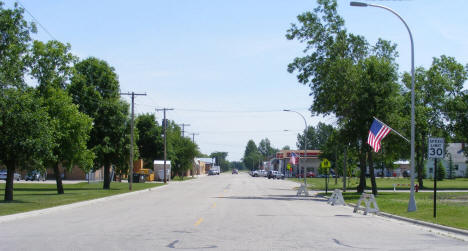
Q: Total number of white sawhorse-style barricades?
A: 3